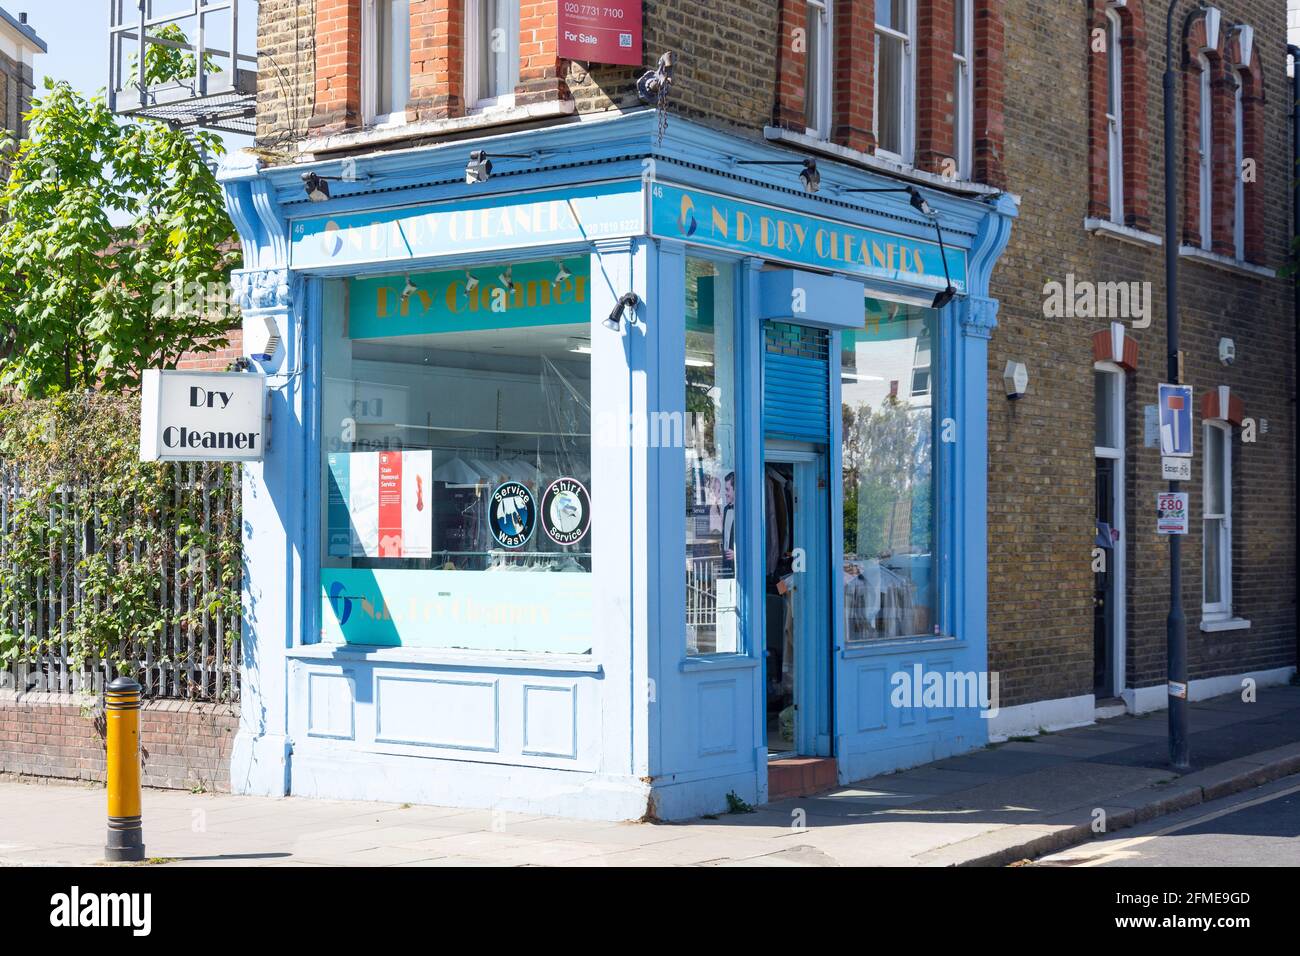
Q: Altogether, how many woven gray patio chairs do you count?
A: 0